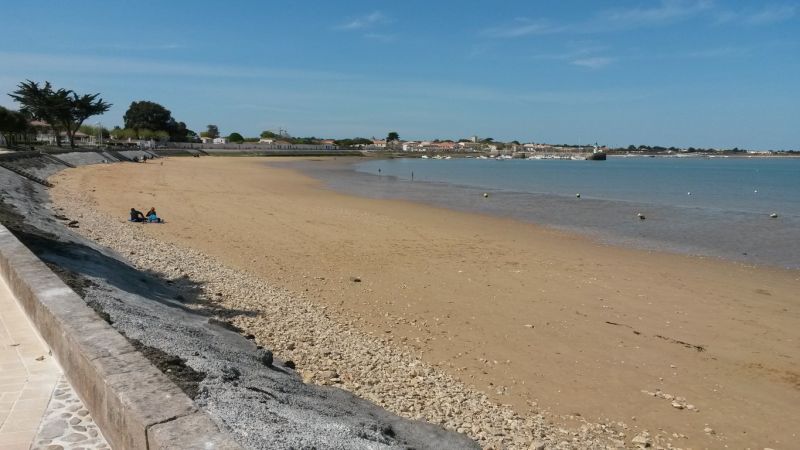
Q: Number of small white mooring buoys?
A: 6